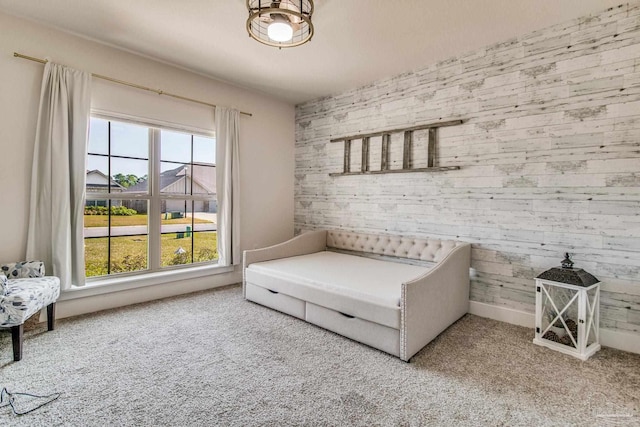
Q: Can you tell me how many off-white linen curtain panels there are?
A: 2